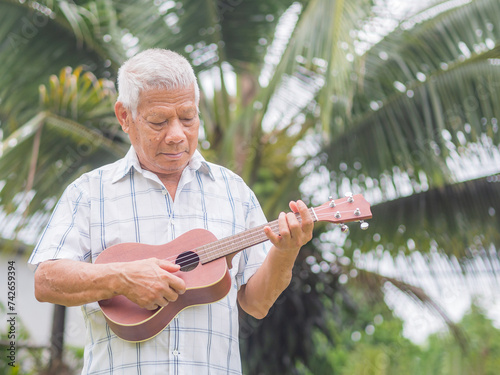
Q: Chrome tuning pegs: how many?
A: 4